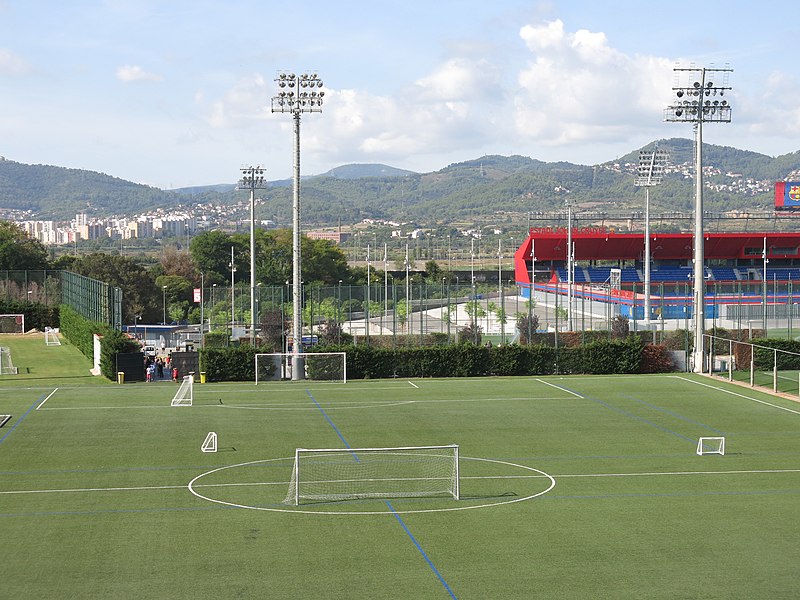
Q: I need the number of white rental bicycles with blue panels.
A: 0